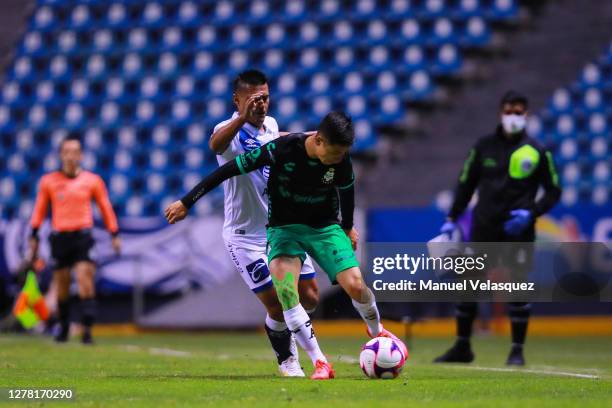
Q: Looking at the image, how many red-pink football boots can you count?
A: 2